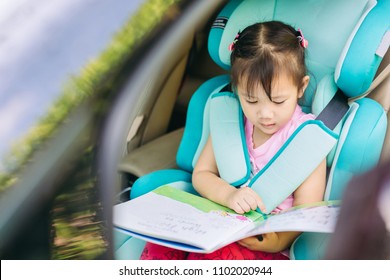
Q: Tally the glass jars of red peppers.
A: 0